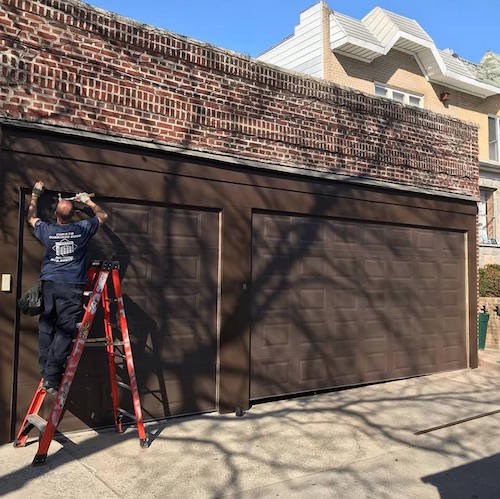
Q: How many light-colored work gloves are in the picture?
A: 2